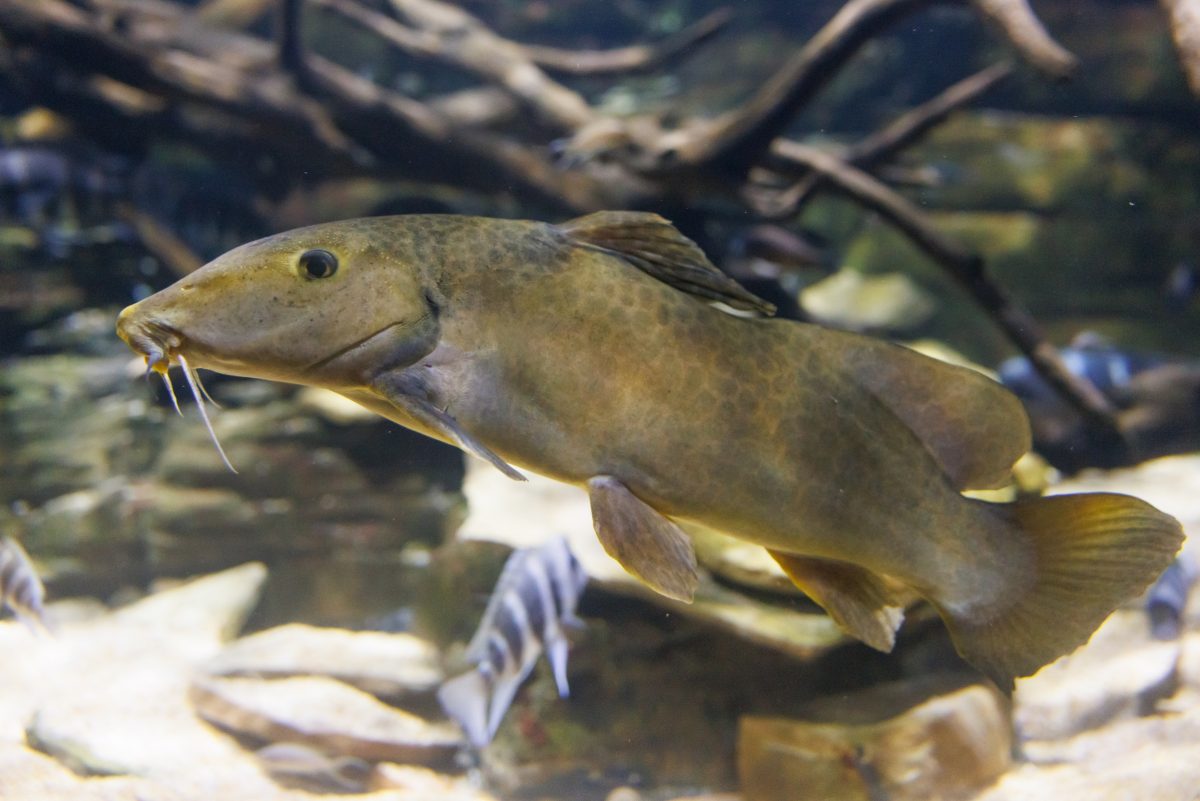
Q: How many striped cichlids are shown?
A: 2